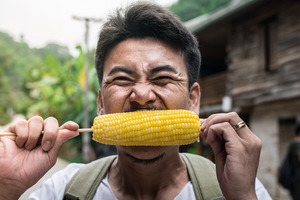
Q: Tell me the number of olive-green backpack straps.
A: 2